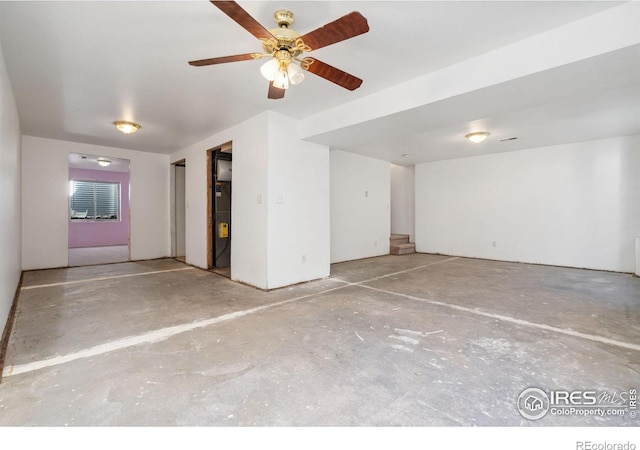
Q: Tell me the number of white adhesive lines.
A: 3